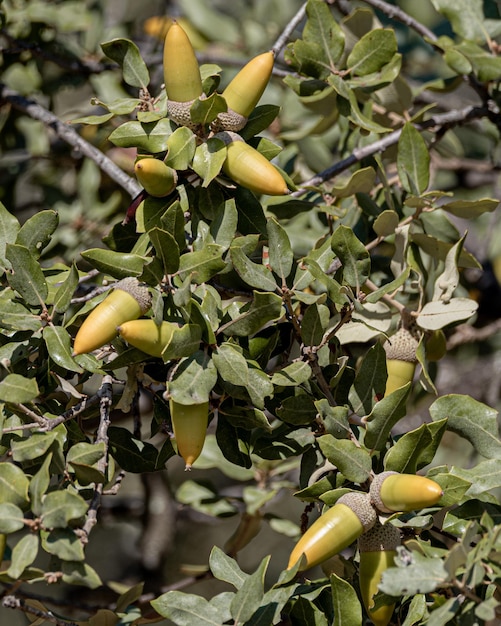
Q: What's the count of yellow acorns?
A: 11